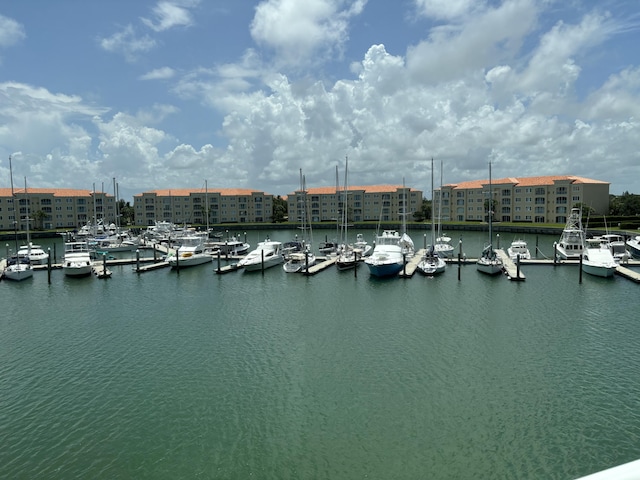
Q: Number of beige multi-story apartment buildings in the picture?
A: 4